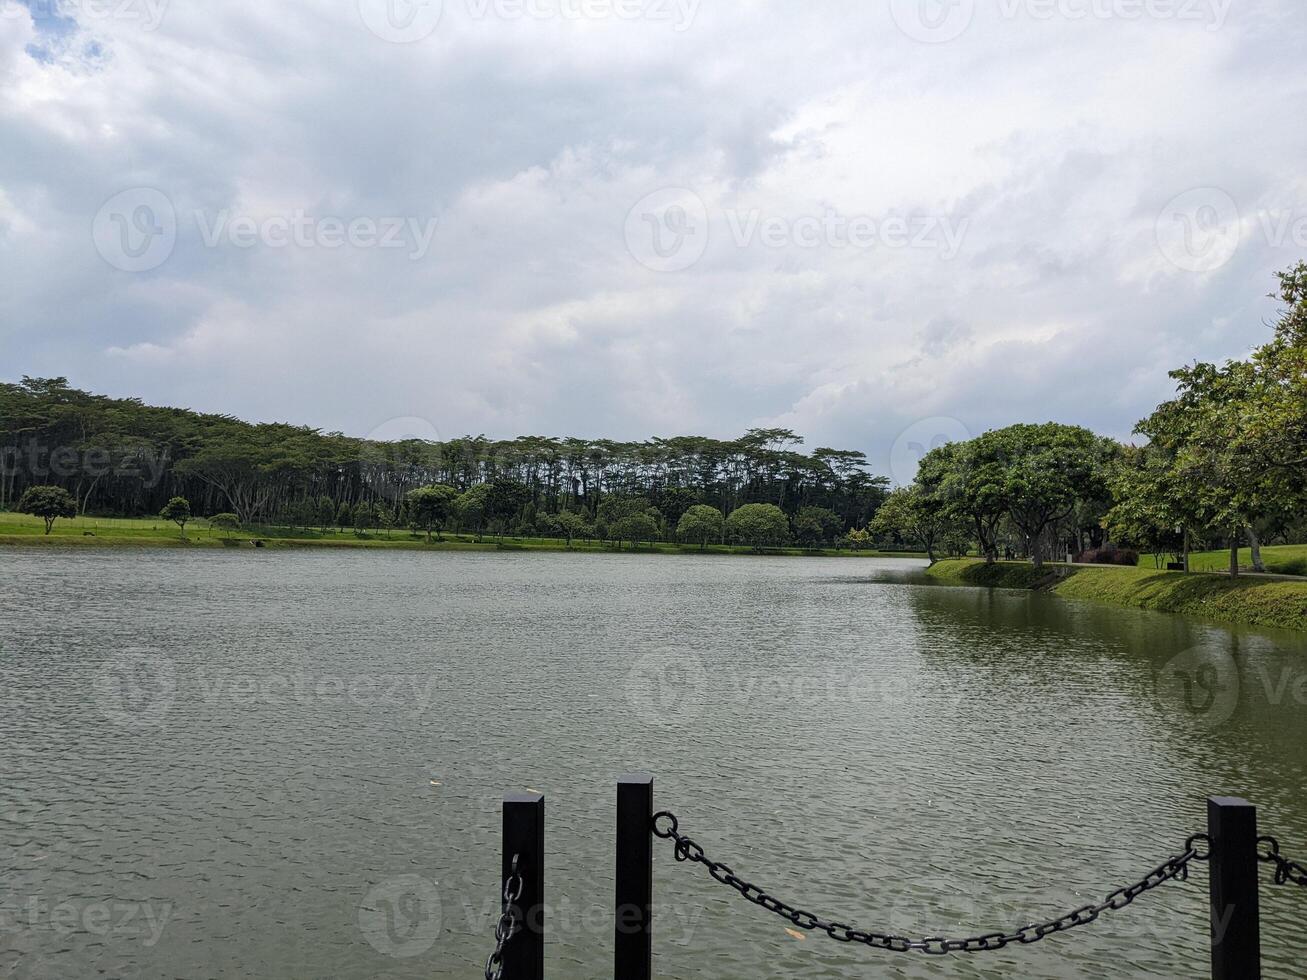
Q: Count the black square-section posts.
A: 3